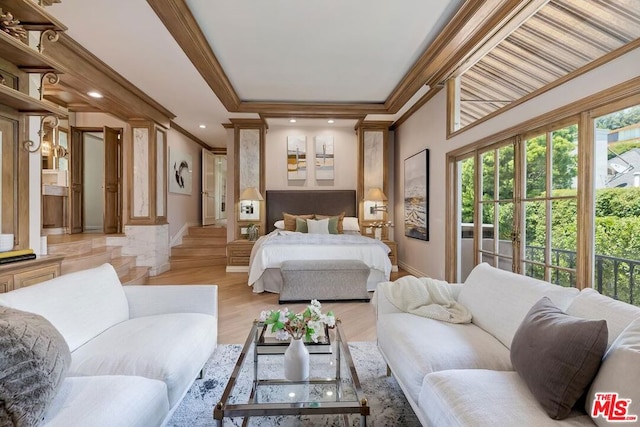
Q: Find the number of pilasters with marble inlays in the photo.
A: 3